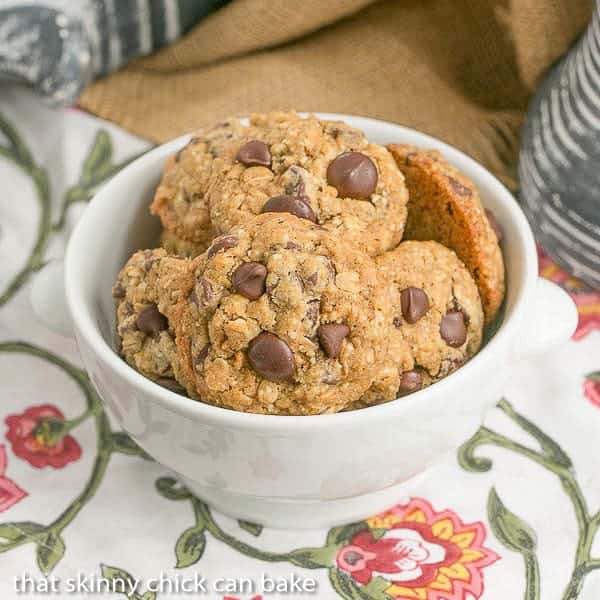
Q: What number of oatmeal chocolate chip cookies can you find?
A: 6